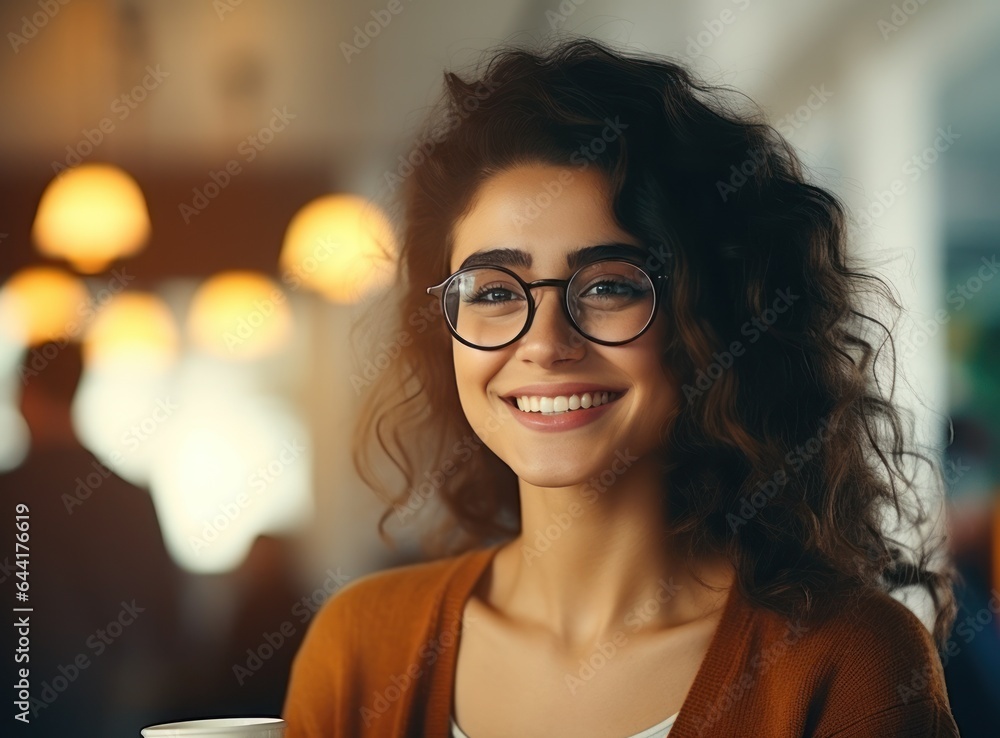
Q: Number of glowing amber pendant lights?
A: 5